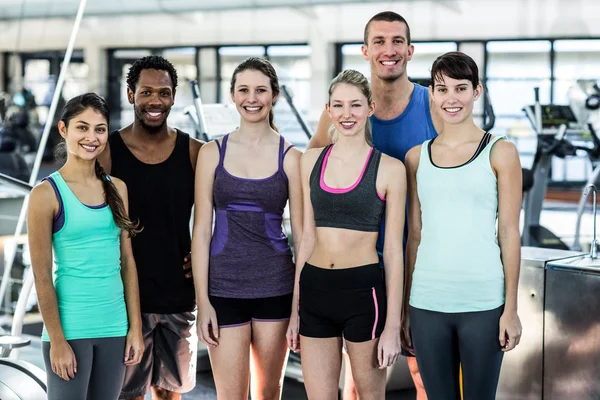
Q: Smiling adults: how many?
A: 6